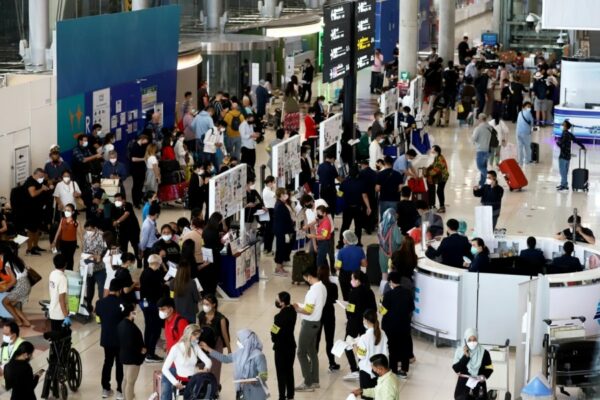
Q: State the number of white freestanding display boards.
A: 5